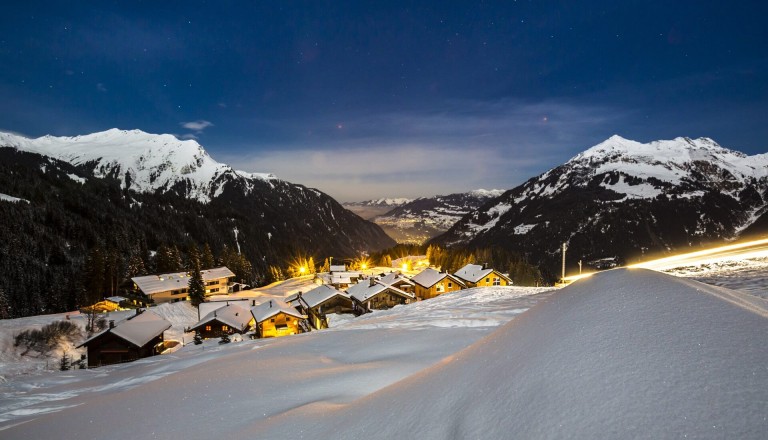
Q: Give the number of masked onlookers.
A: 0